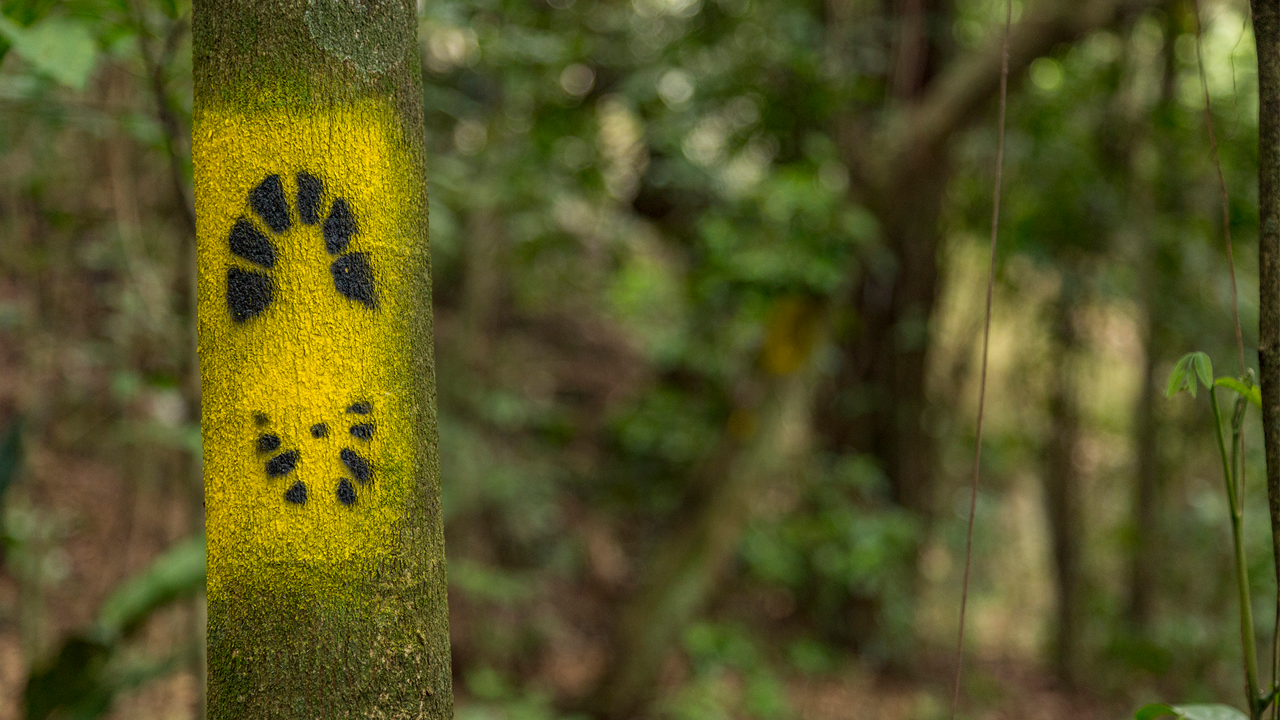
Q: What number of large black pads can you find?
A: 6